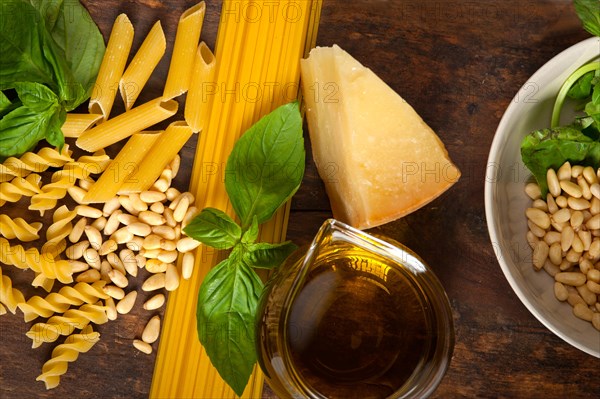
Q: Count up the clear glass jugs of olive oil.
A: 1